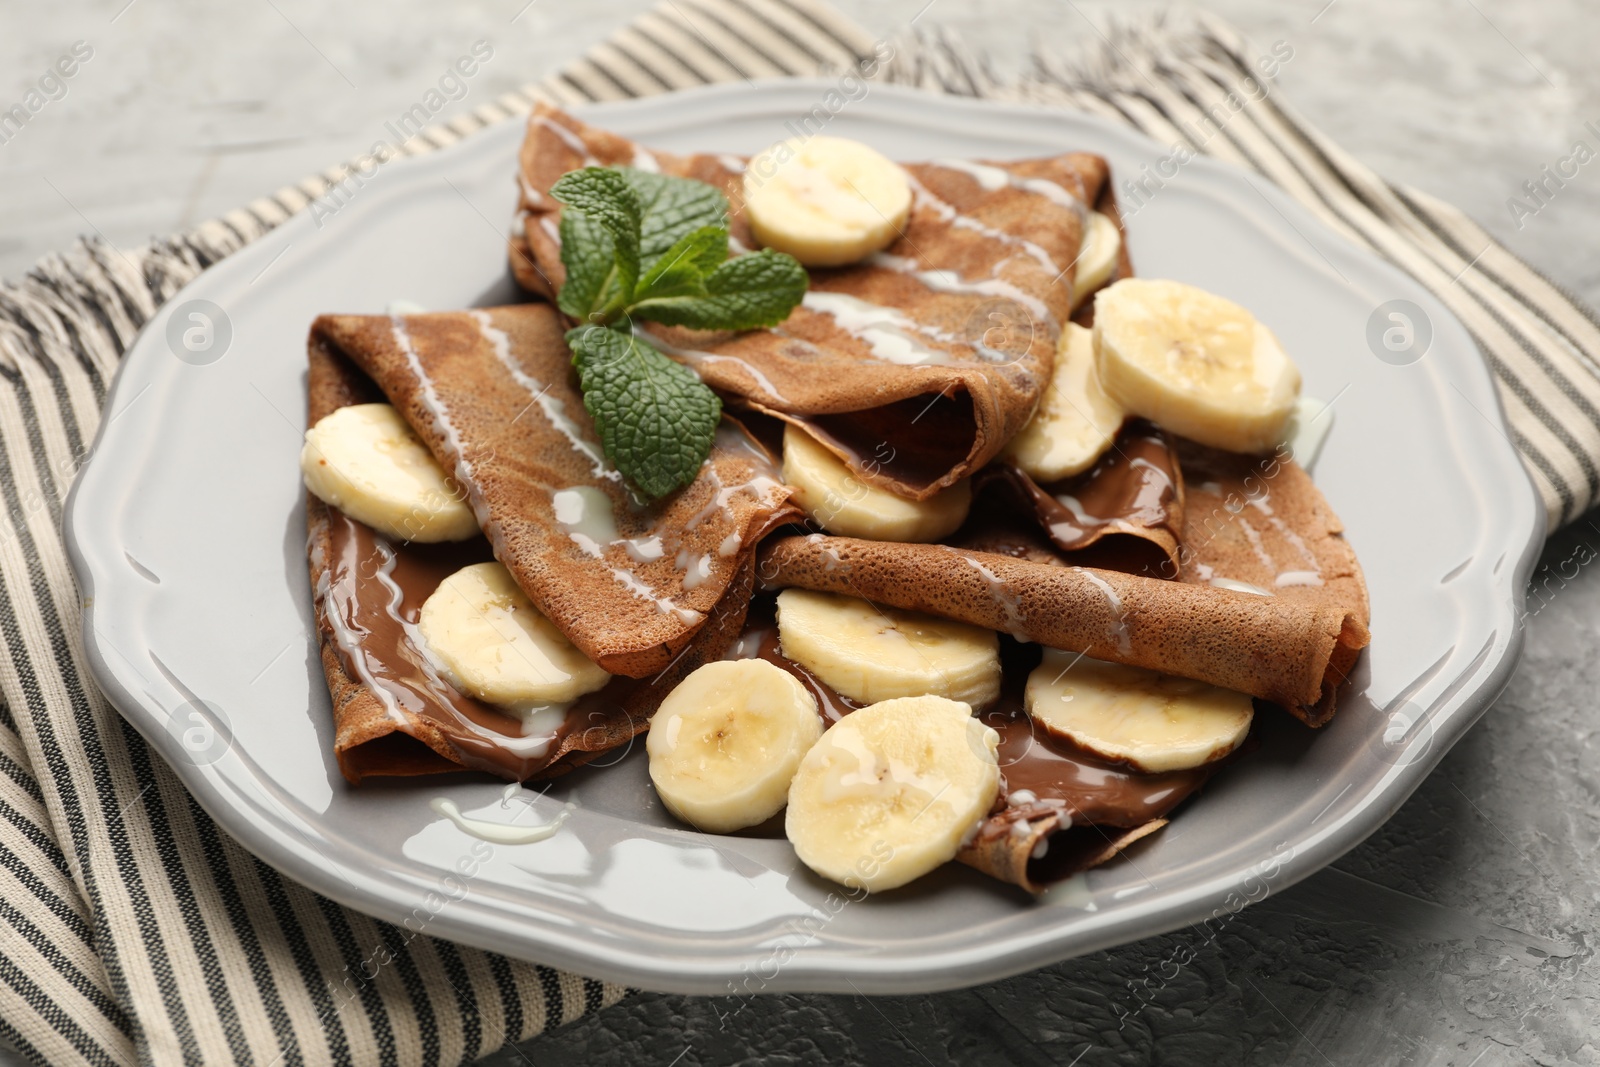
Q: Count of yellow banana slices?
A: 11